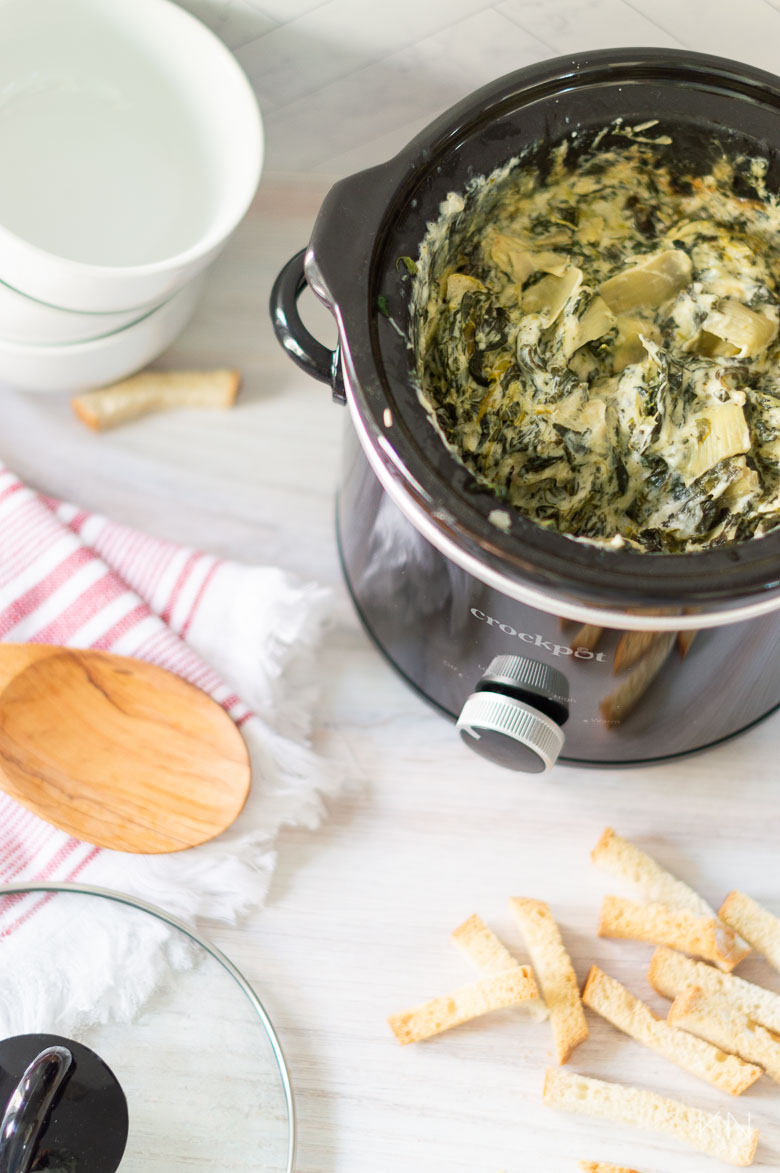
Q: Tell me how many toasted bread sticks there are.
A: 12